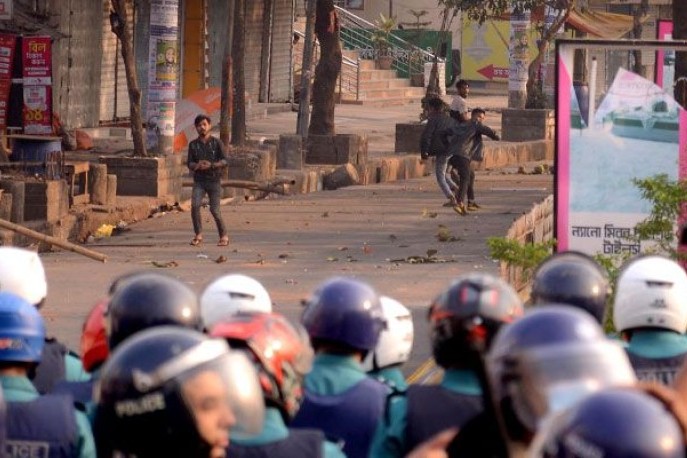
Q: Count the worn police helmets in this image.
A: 14